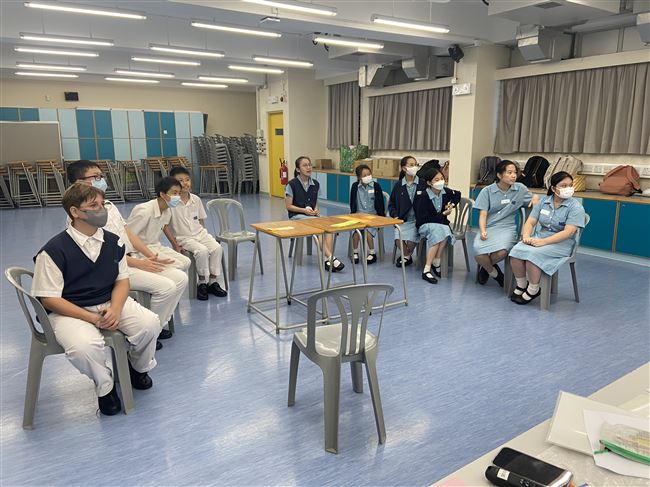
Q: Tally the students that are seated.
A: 10